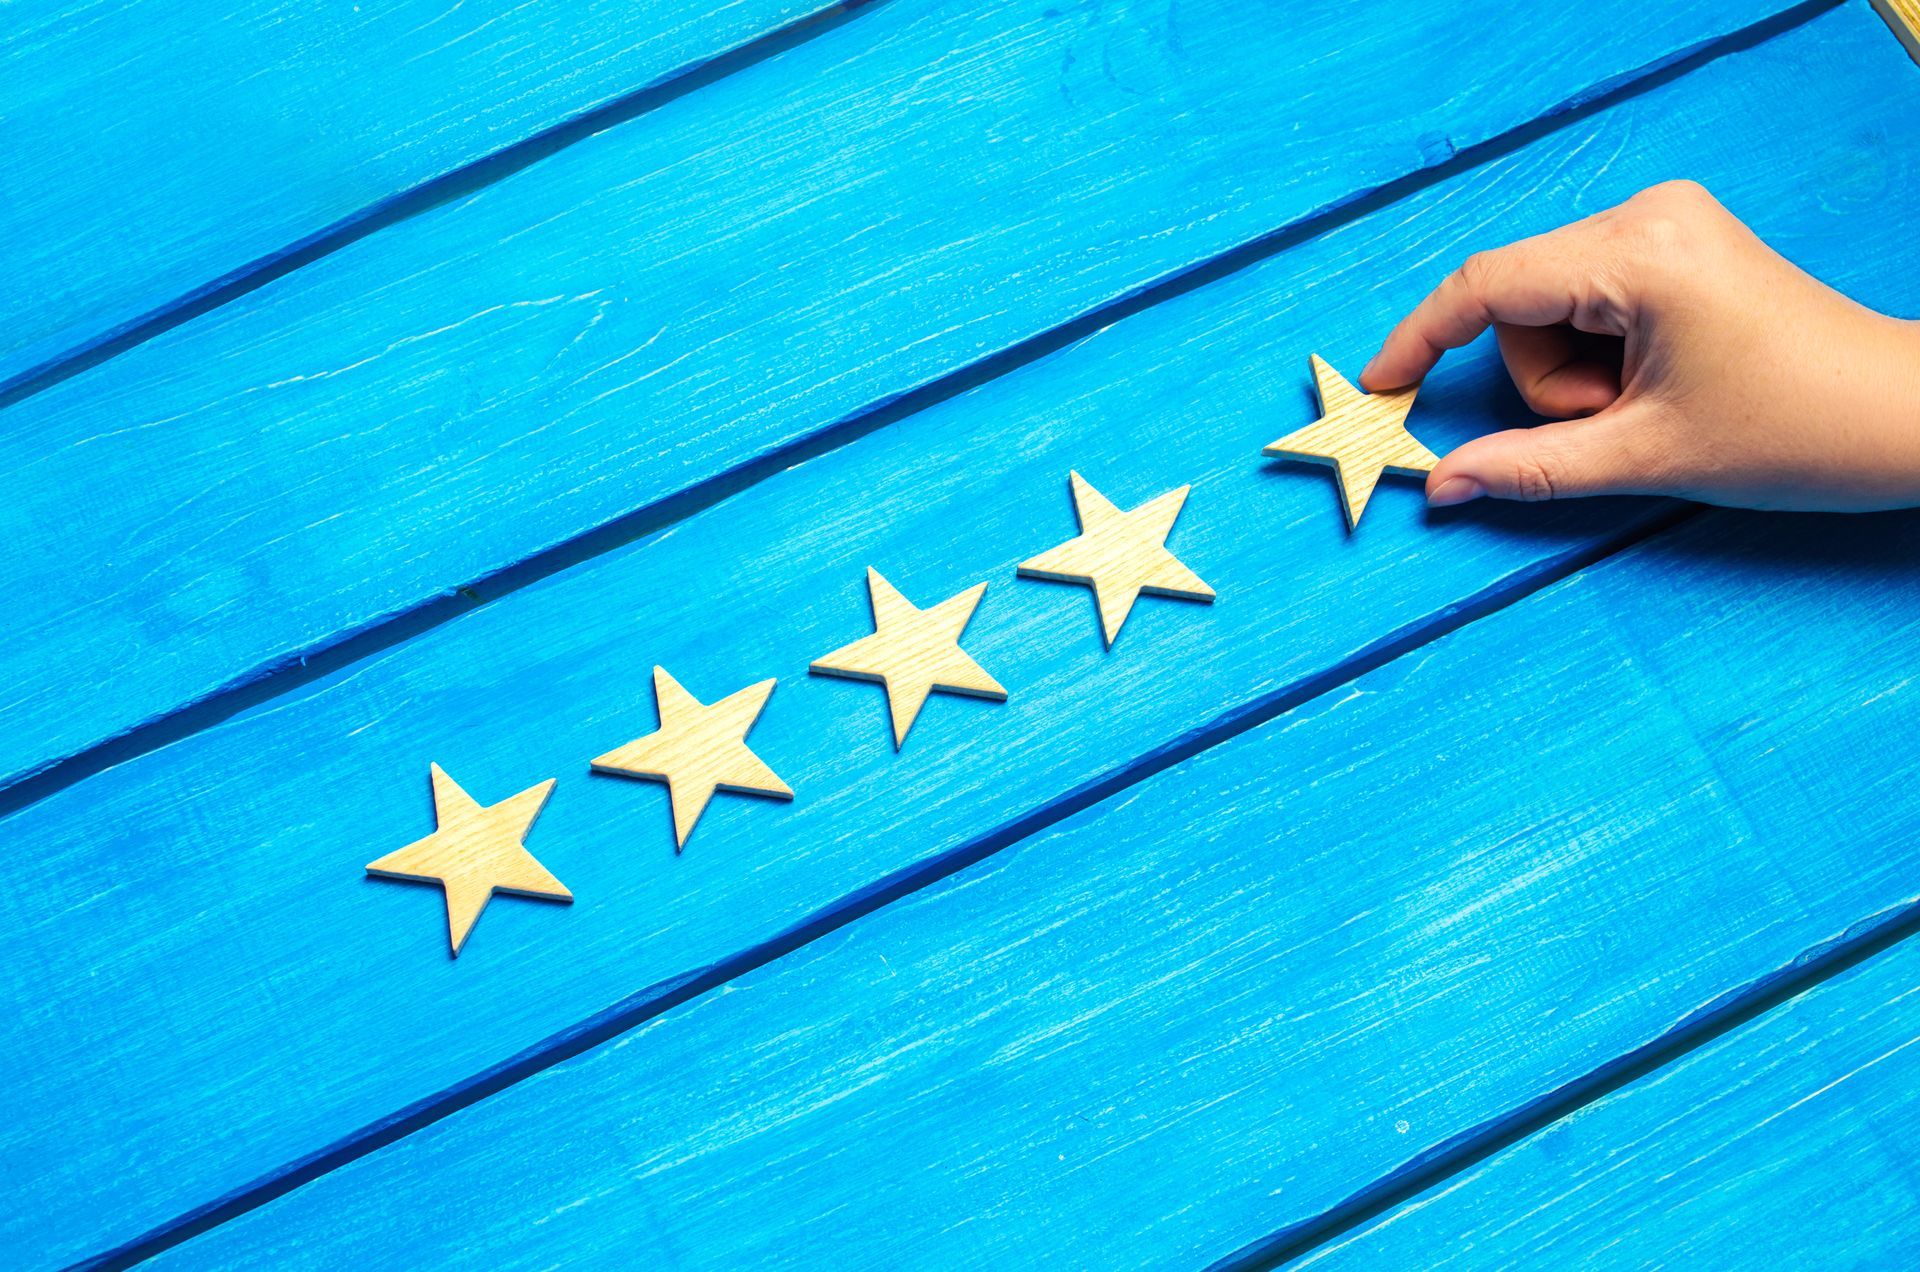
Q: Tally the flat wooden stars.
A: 5